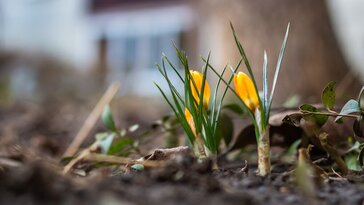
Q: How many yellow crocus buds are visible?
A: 3